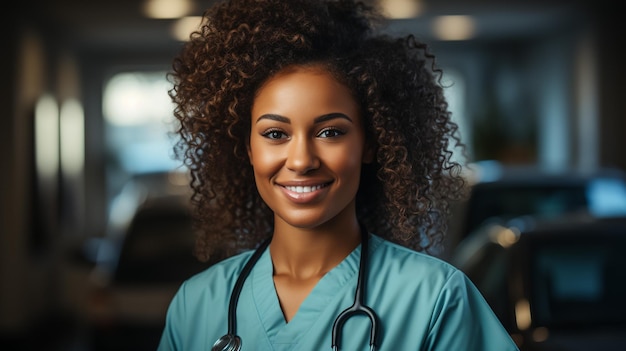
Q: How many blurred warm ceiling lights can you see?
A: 4